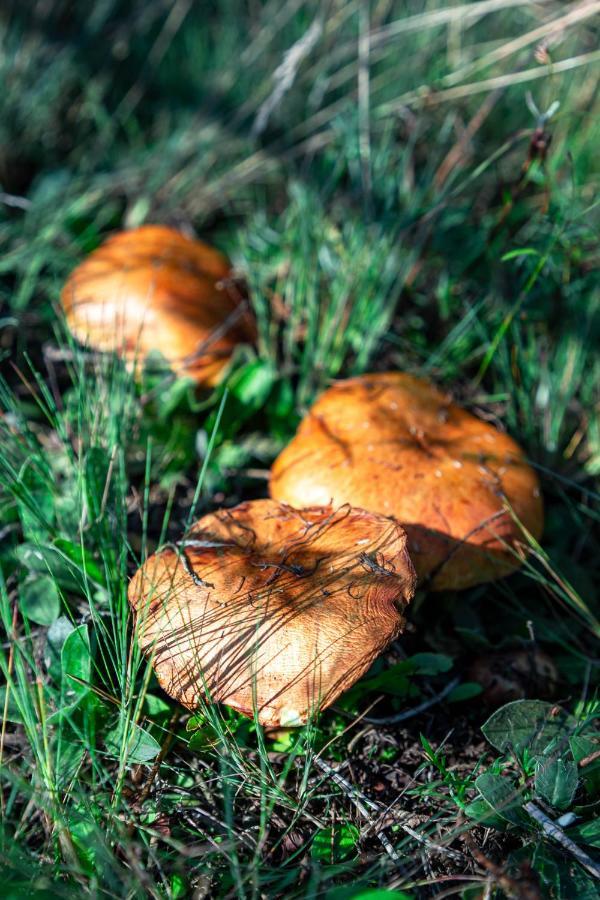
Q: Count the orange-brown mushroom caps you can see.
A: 3